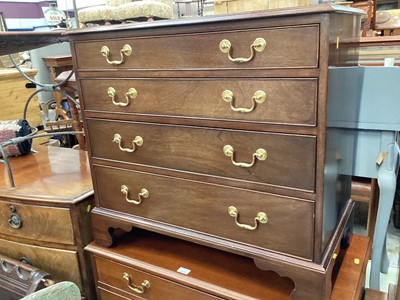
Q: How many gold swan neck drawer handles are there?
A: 9